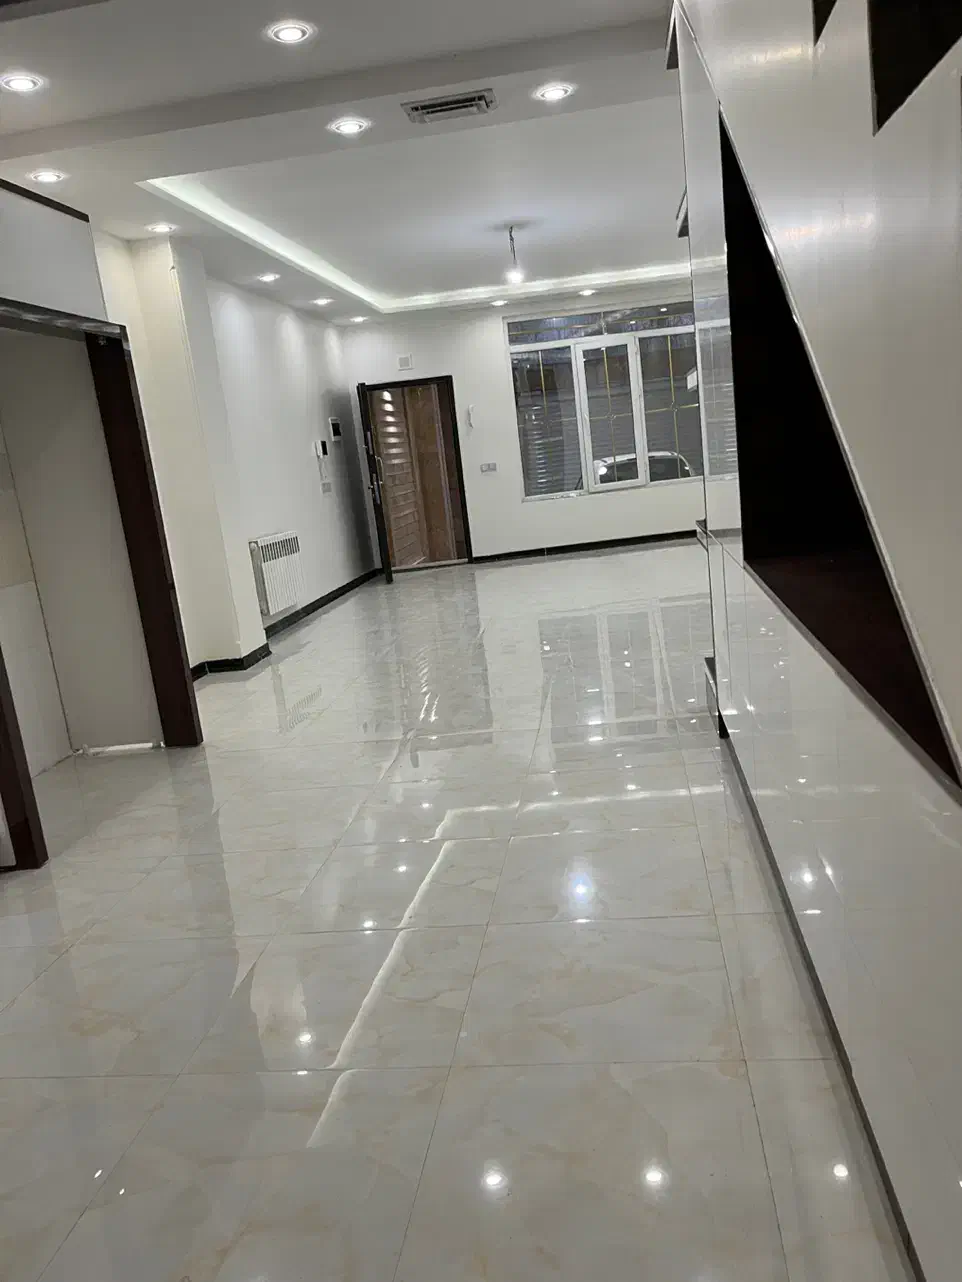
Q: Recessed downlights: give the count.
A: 11